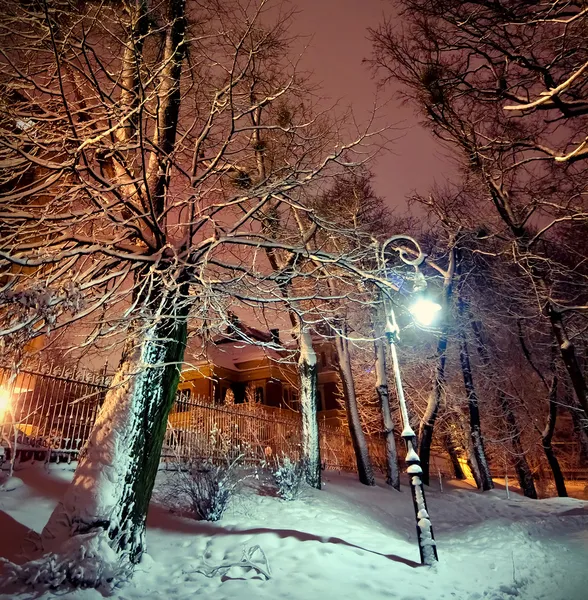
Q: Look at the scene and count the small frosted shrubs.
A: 2